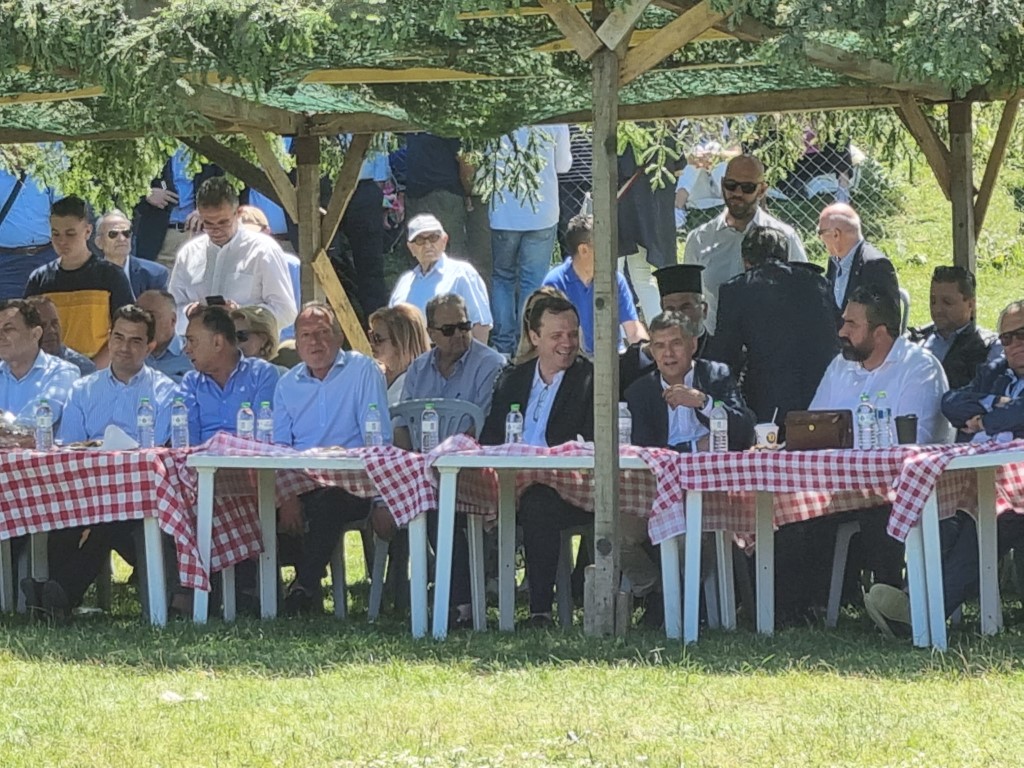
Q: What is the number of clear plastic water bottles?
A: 12